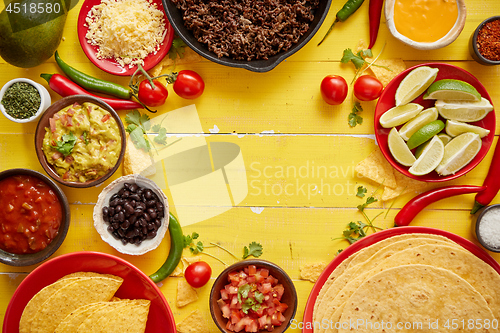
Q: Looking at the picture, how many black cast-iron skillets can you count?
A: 1